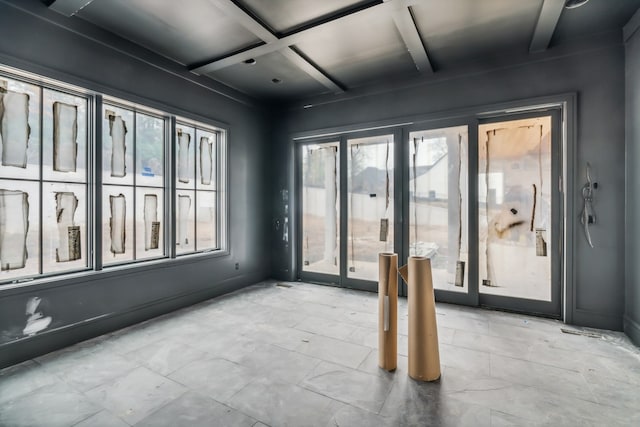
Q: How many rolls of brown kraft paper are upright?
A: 2